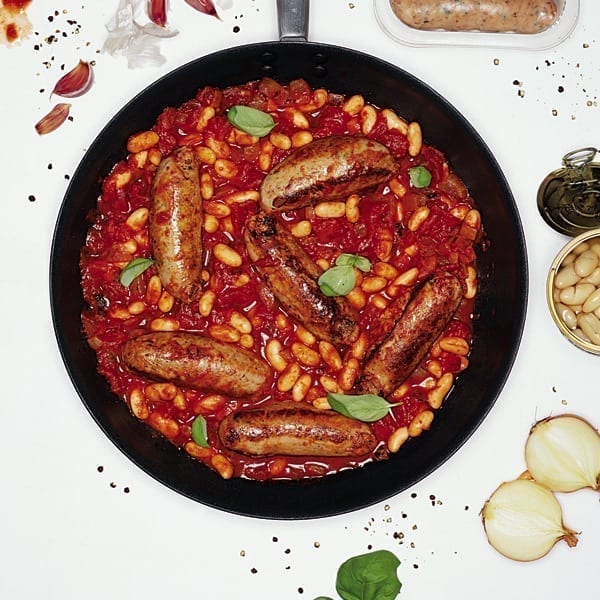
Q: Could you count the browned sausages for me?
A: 6